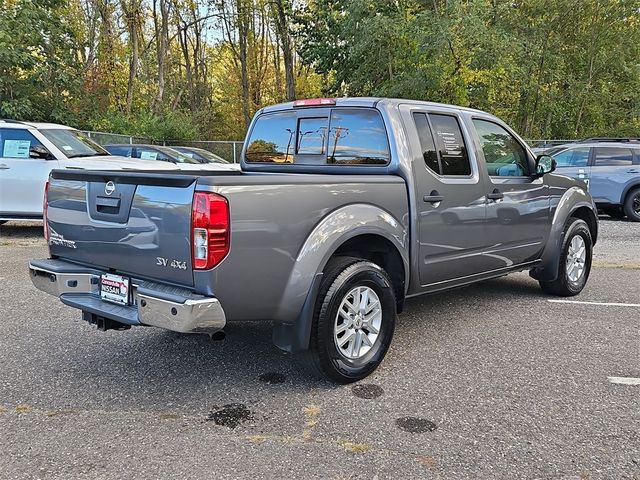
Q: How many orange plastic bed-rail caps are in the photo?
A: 0